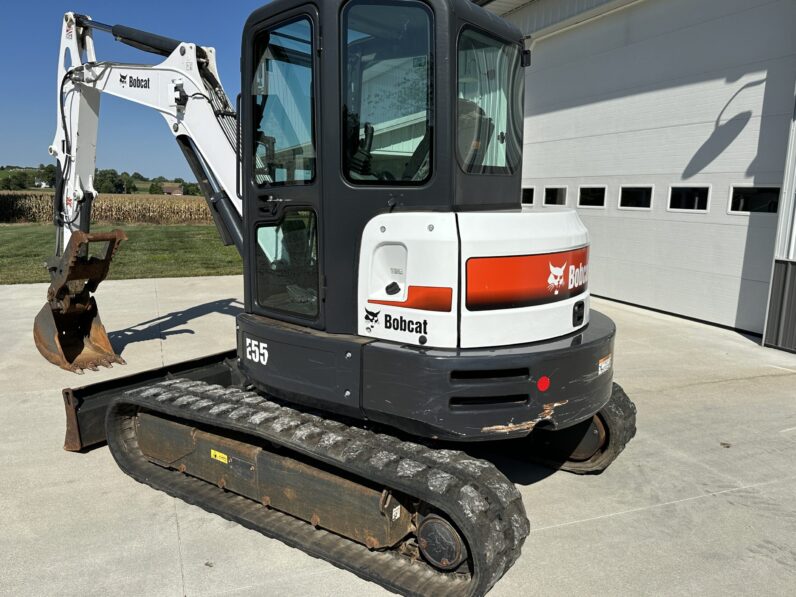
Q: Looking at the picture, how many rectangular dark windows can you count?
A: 6